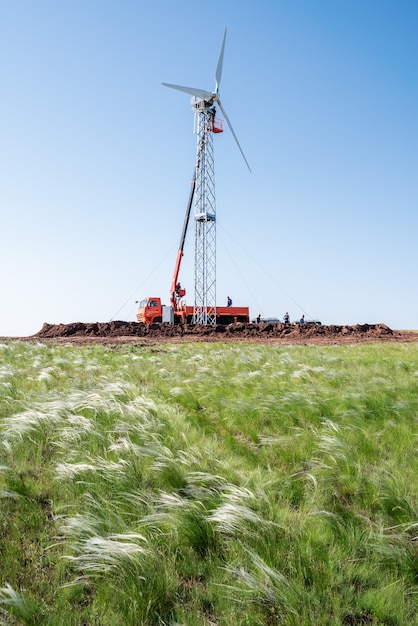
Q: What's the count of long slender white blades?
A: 3